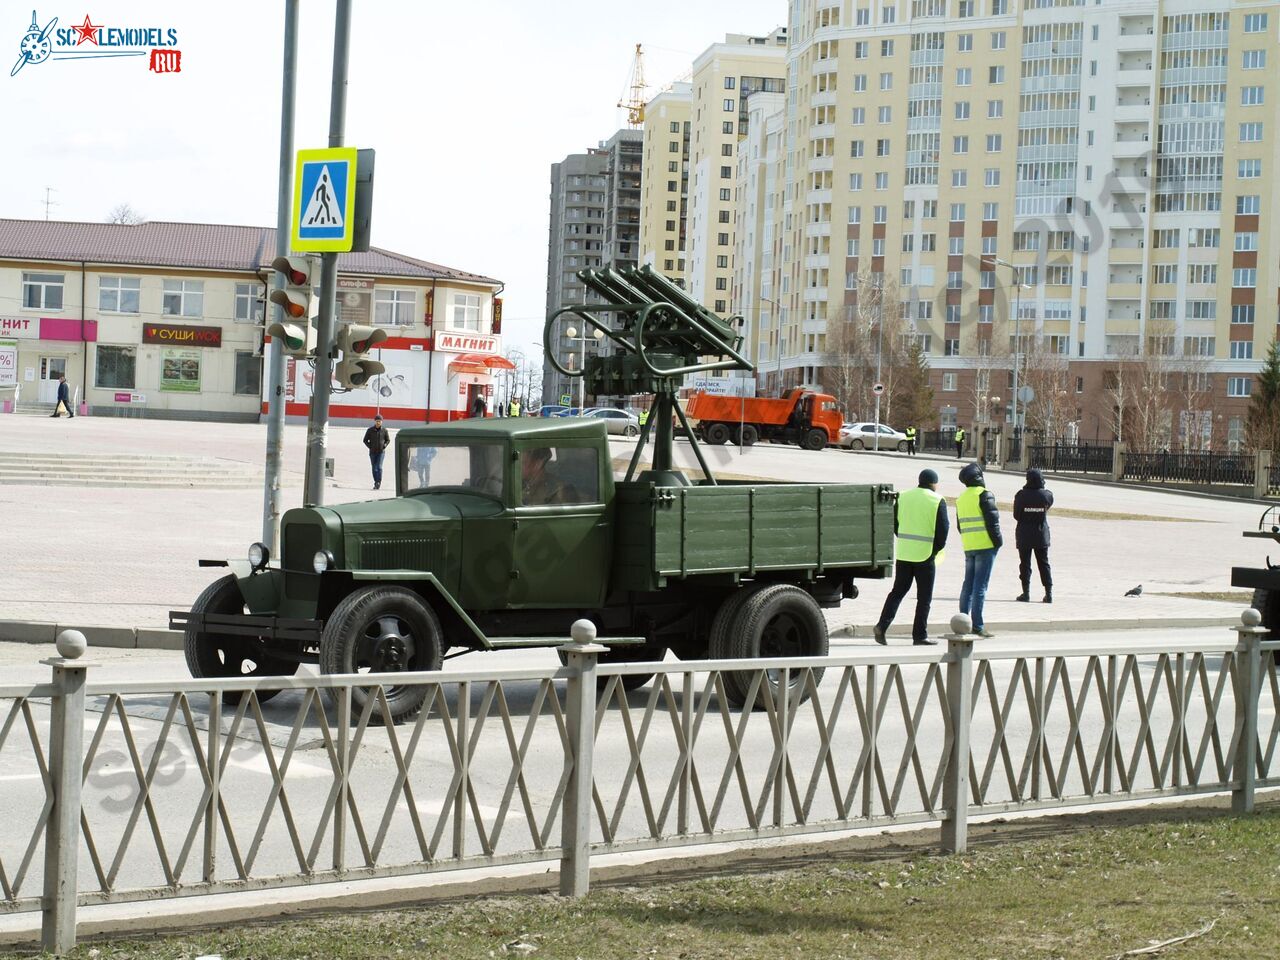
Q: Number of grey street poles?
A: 2